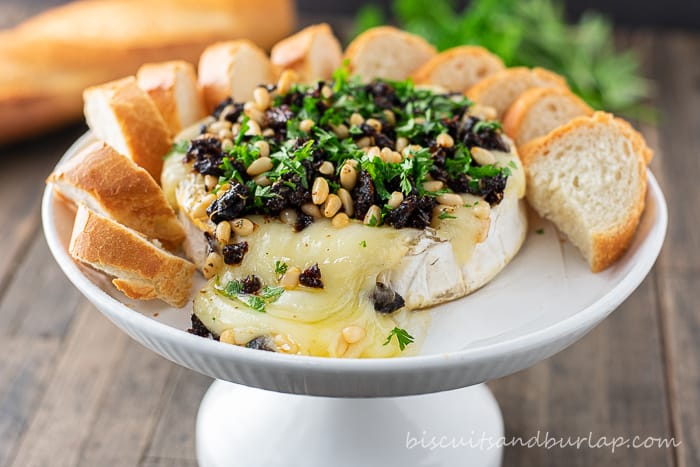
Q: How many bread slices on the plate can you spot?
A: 11